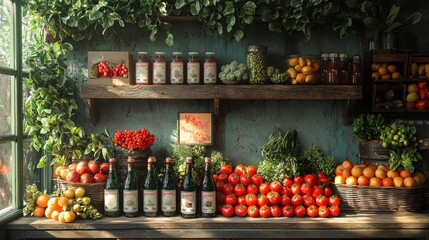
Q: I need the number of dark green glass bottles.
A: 6